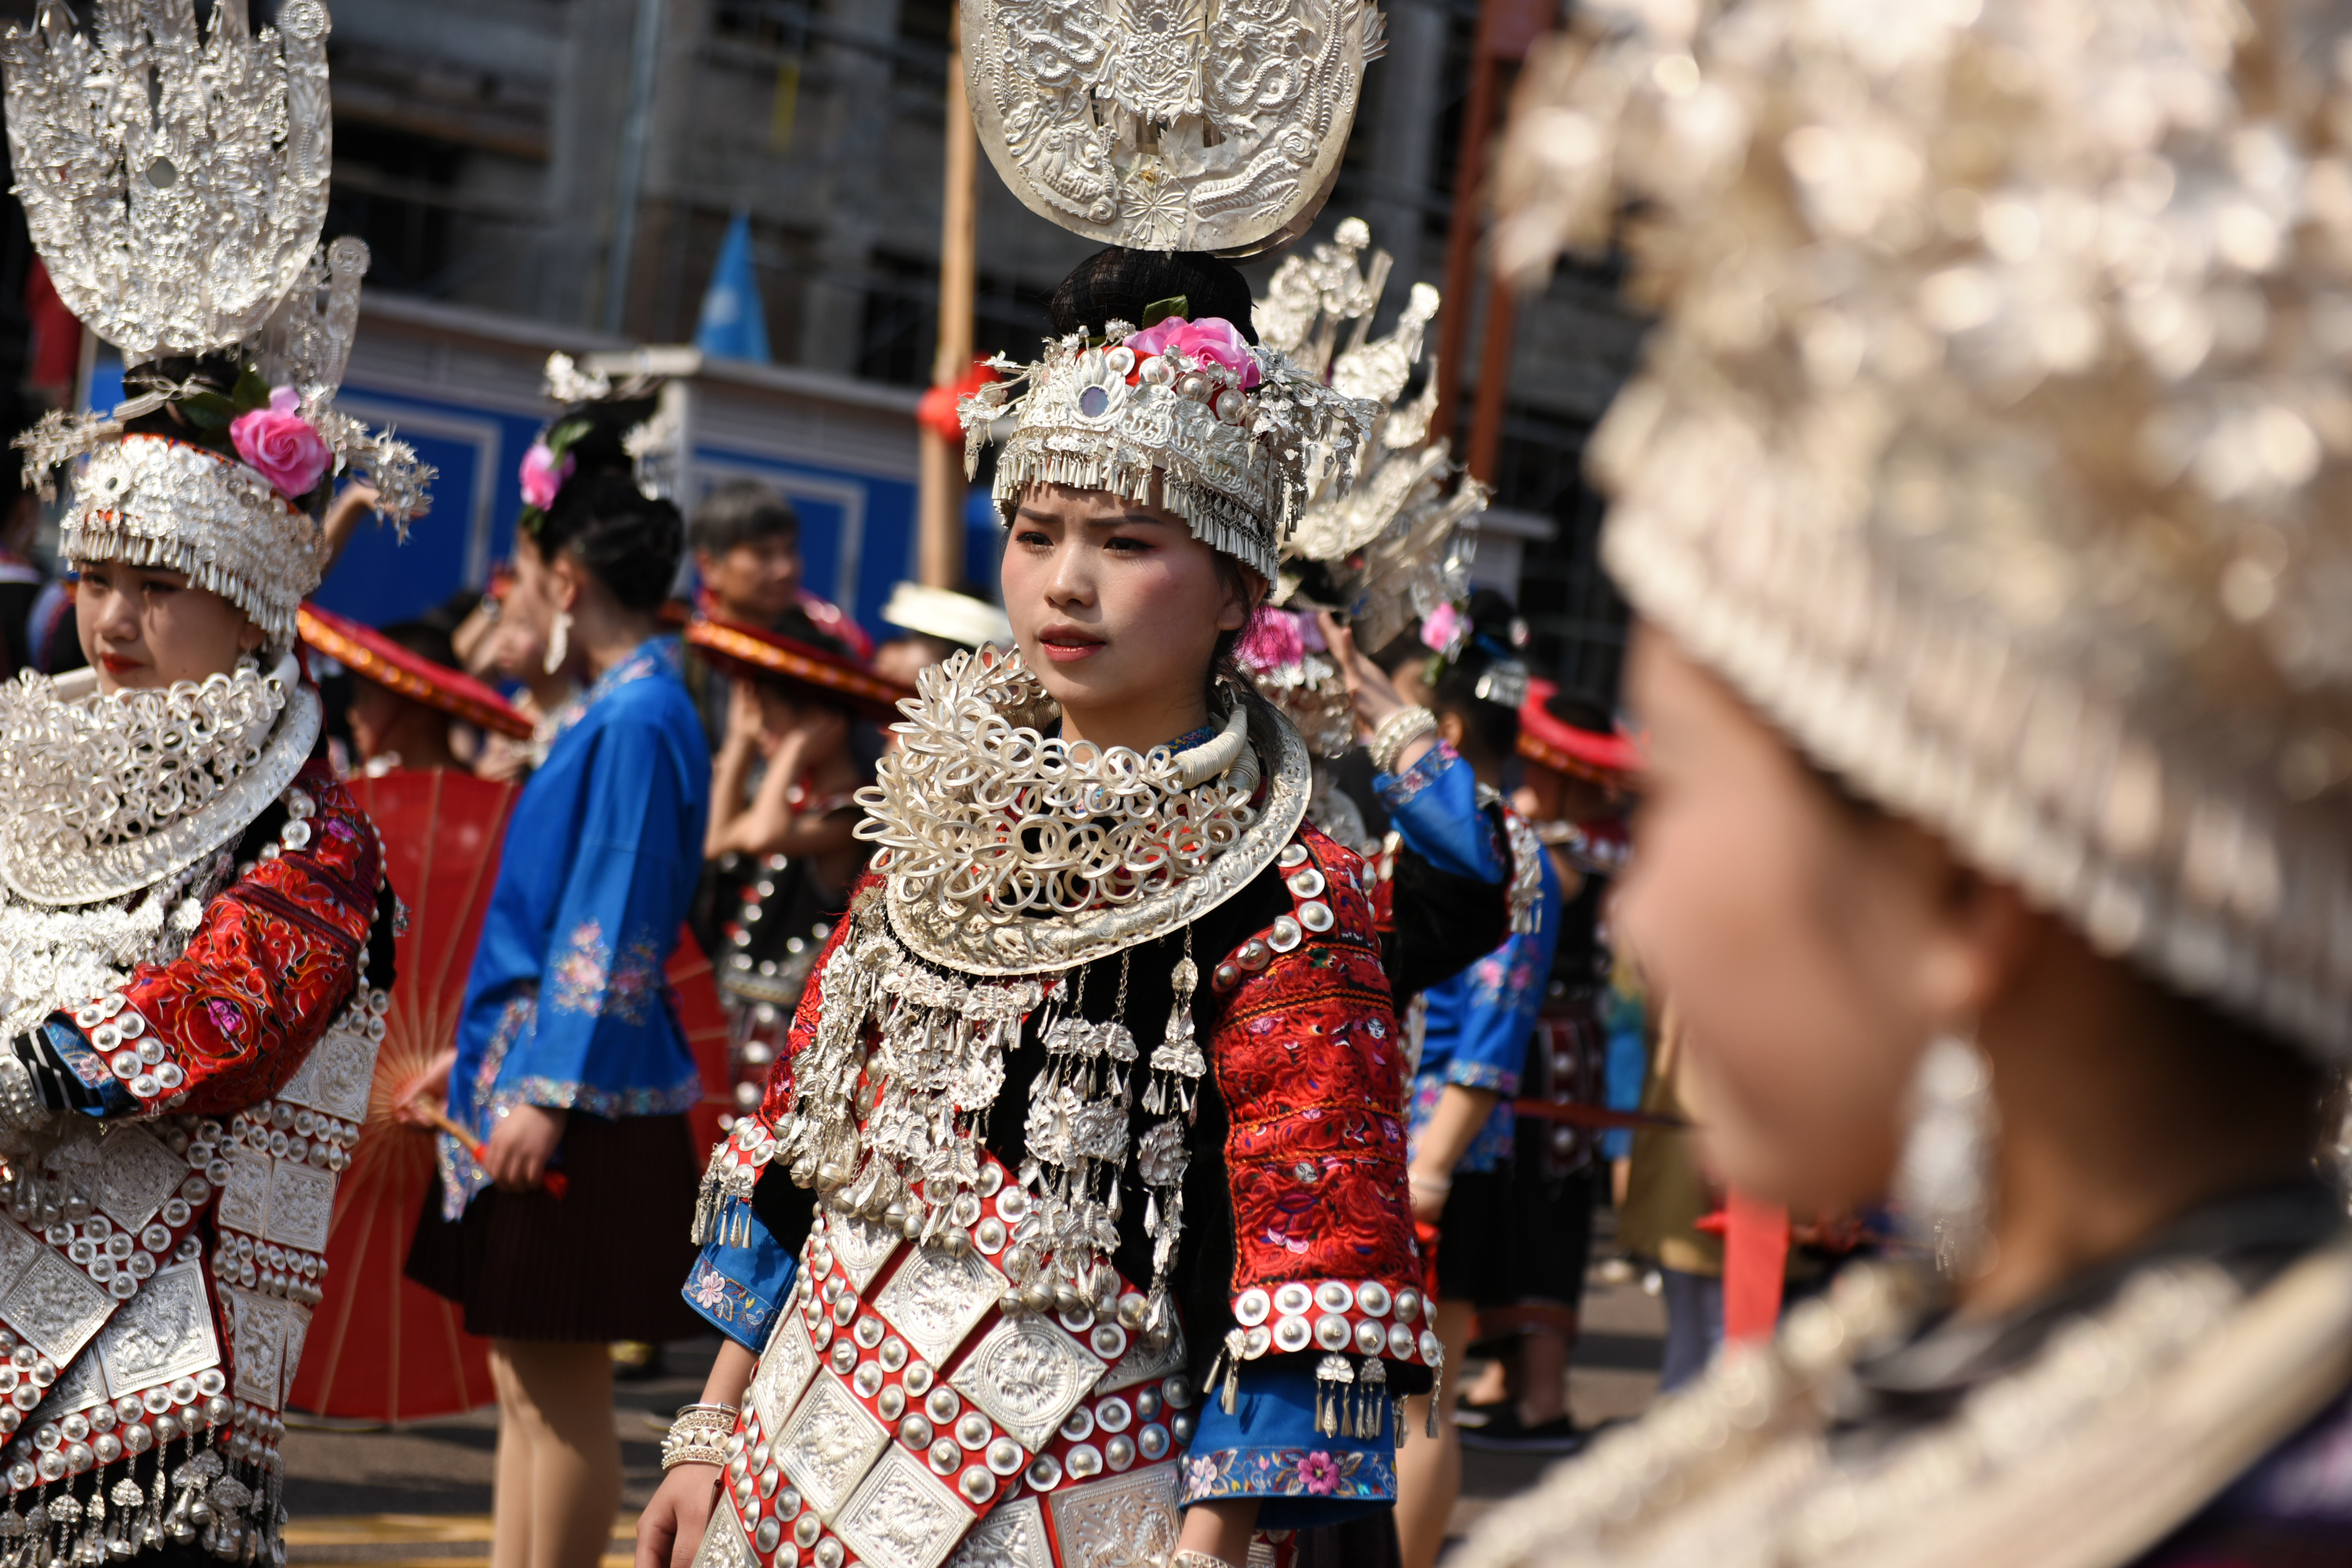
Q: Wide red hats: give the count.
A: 3